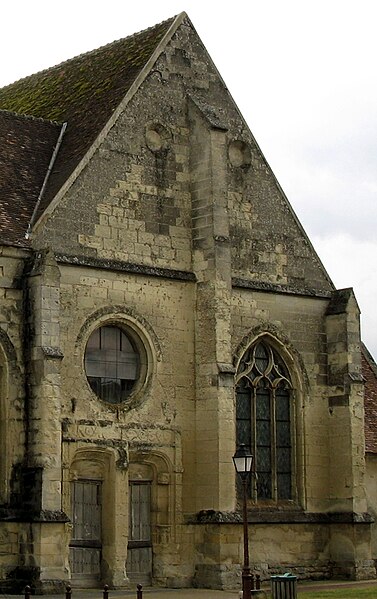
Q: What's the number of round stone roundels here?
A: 2